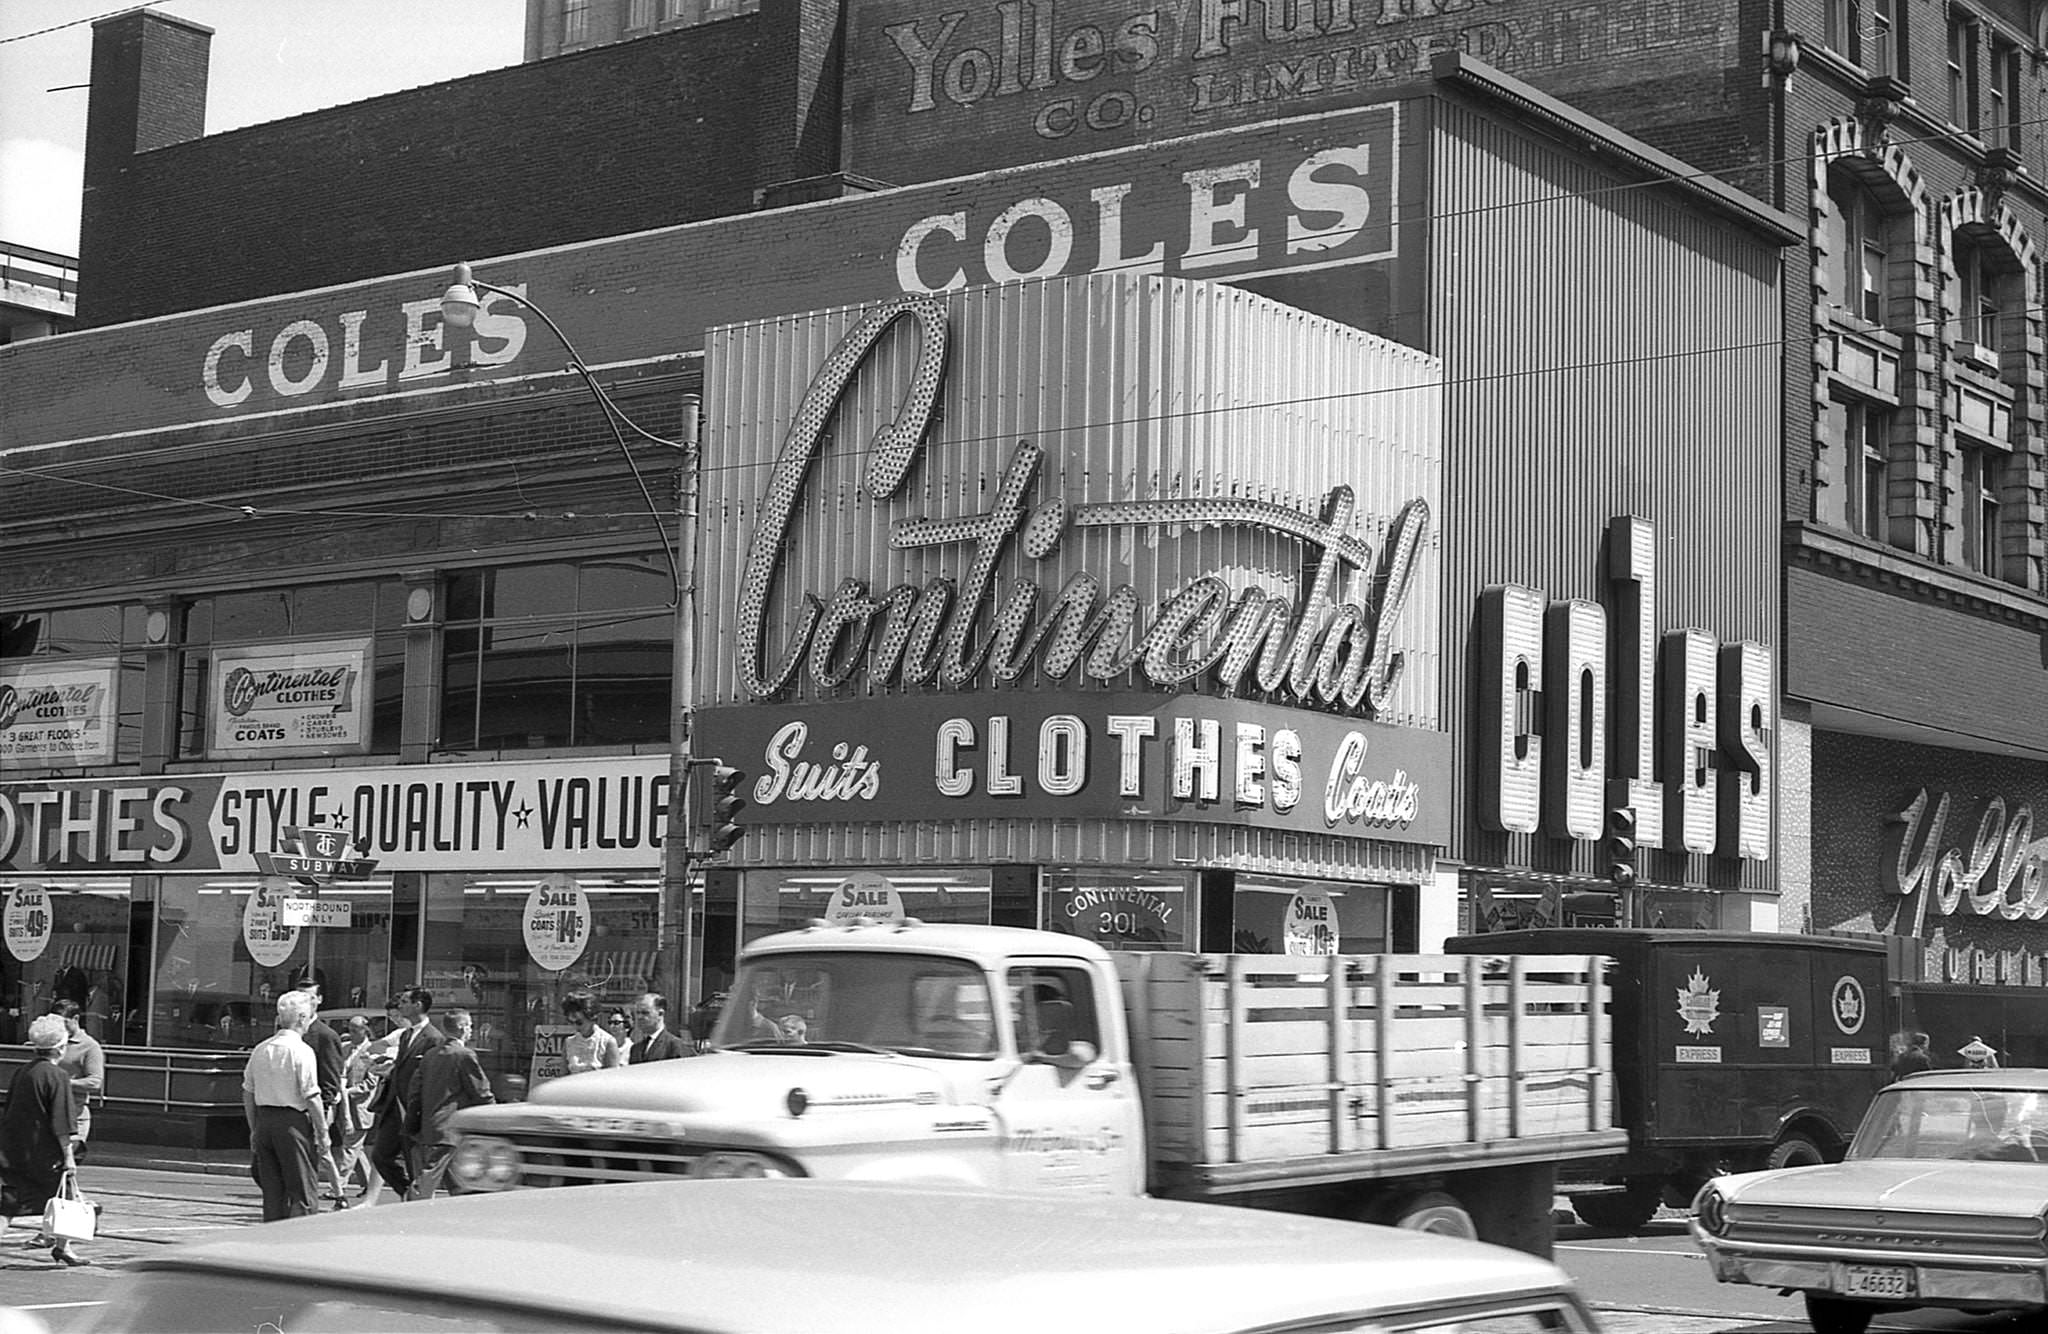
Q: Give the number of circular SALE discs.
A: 5